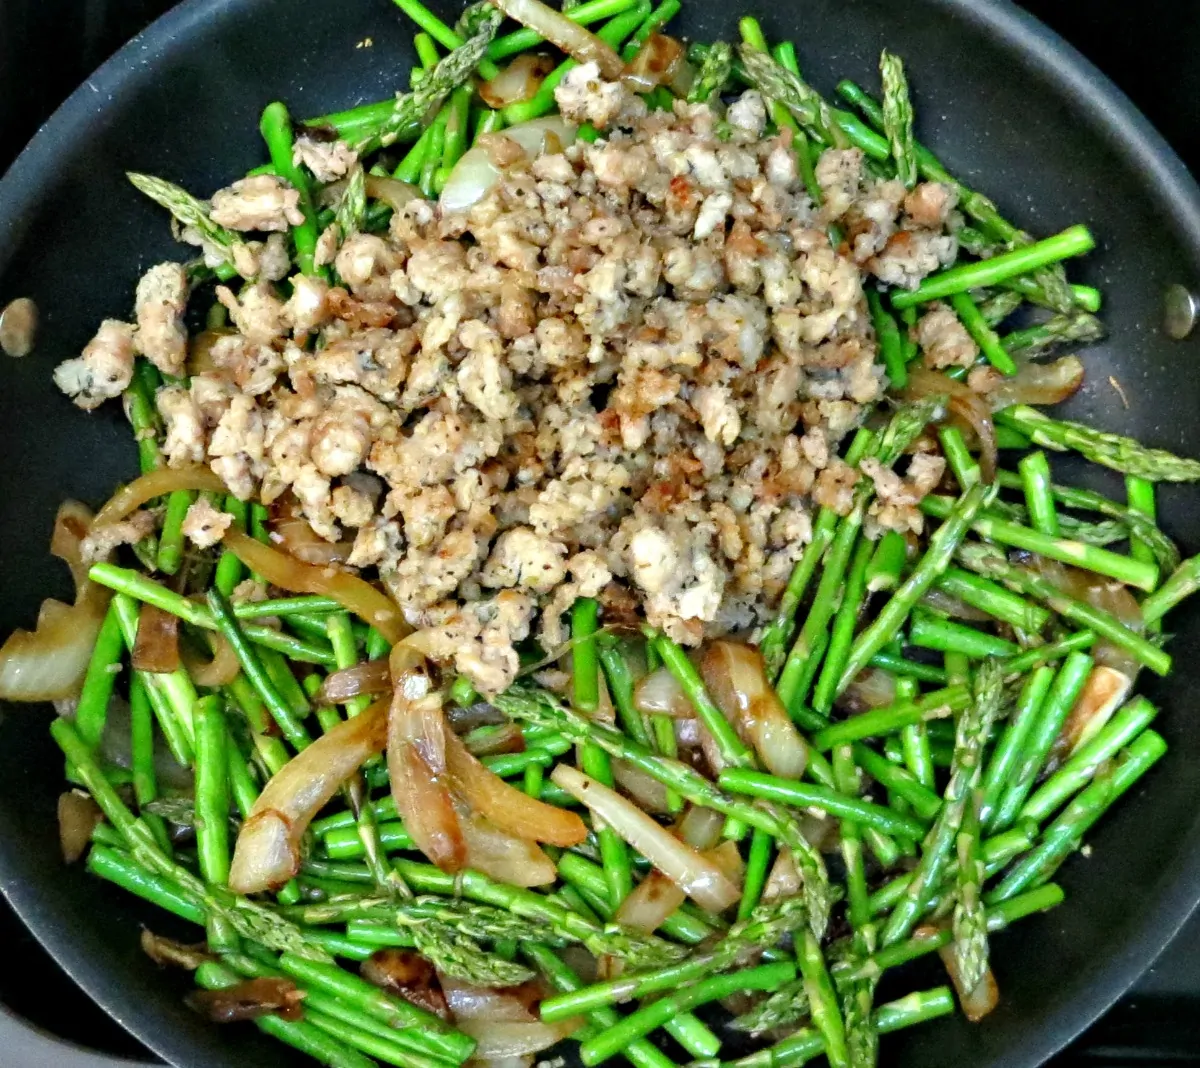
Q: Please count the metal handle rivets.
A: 2